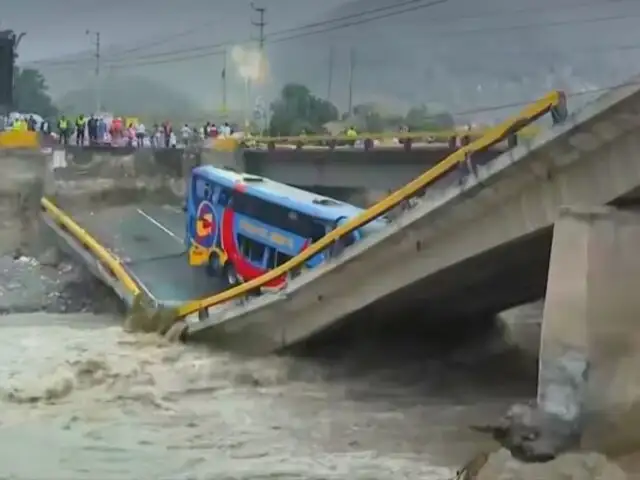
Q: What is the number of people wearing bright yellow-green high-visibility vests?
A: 4